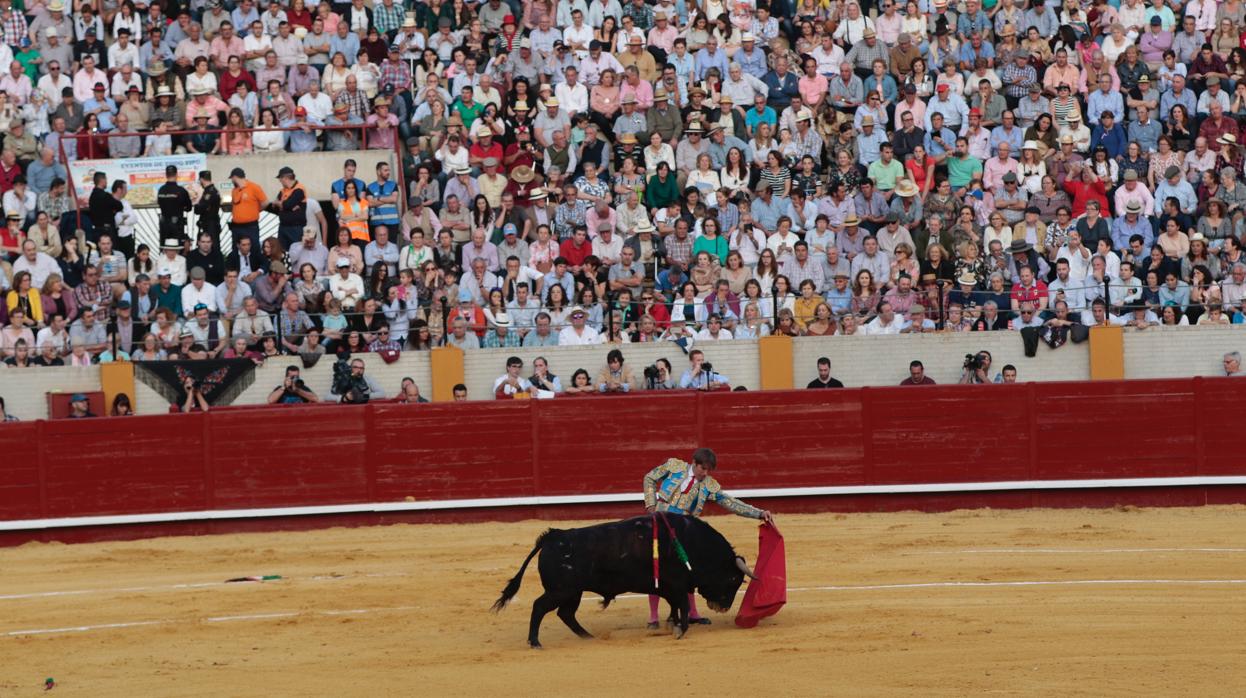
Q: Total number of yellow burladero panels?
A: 4